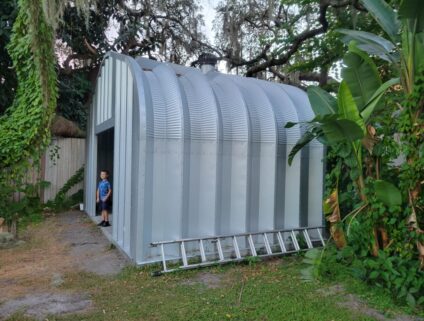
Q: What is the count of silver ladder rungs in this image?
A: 11